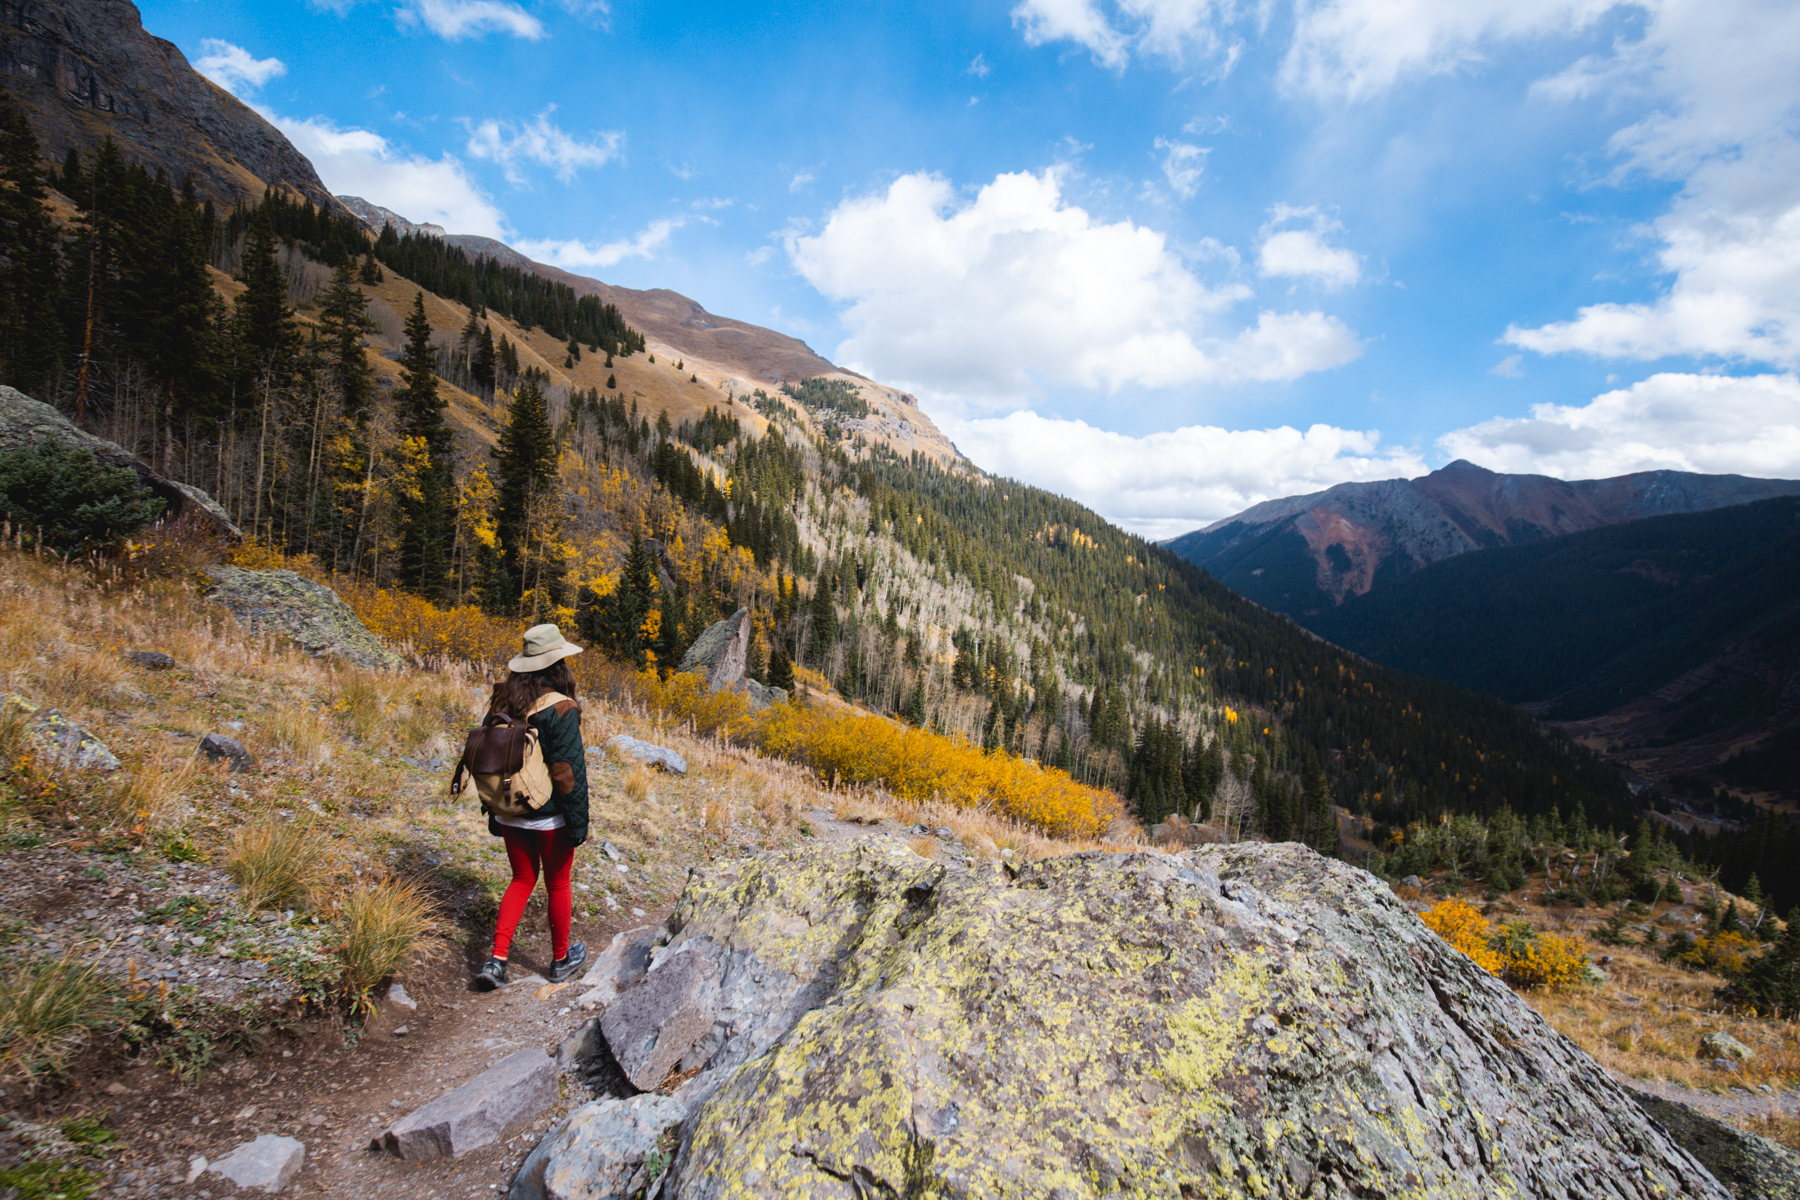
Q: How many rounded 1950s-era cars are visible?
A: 0